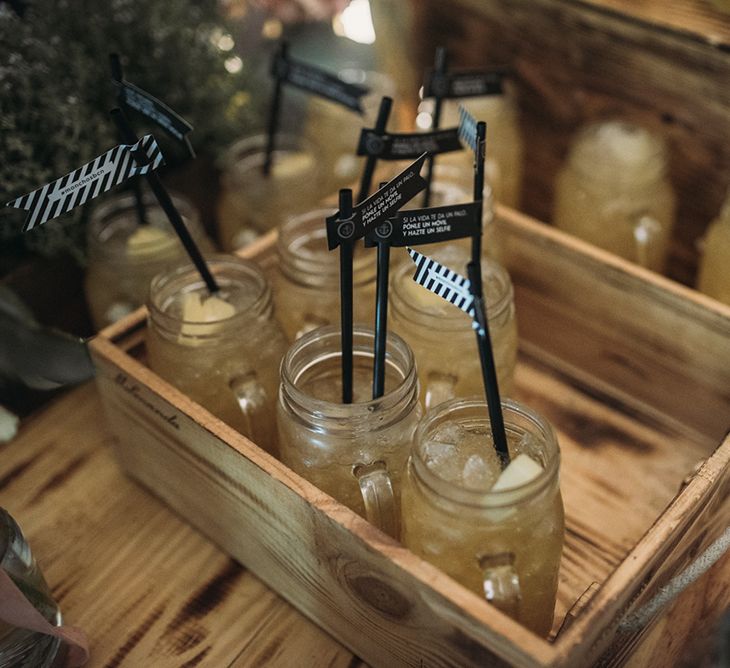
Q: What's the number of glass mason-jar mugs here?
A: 12